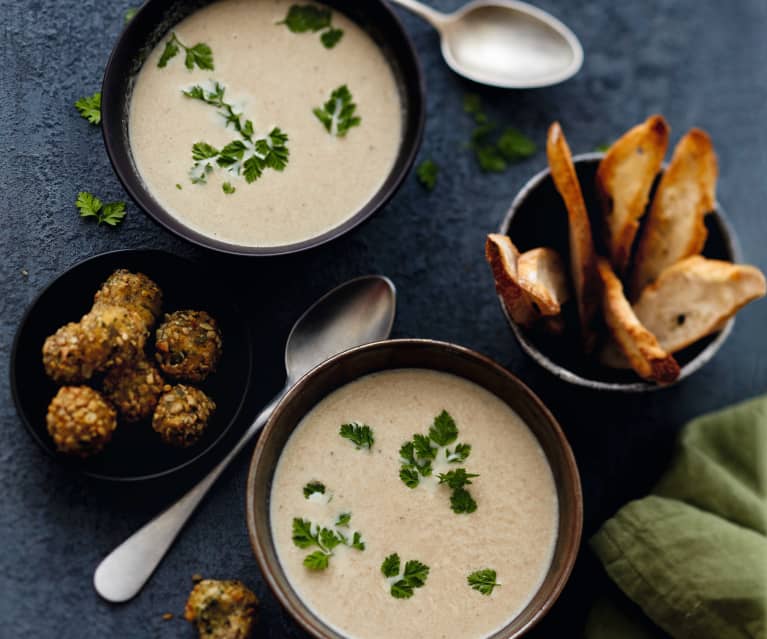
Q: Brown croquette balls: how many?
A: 8